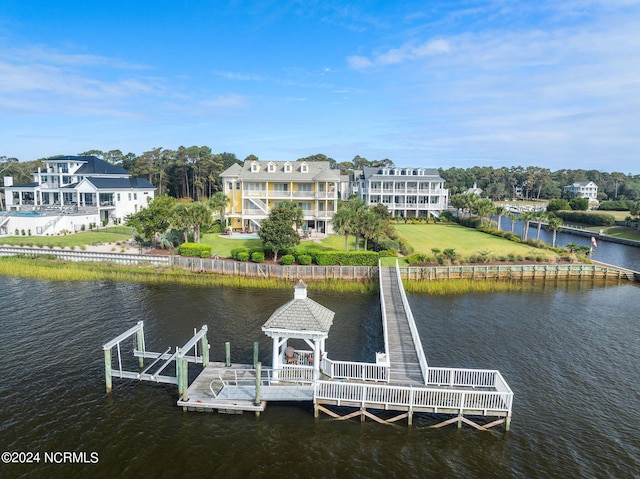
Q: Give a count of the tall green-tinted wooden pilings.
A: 8